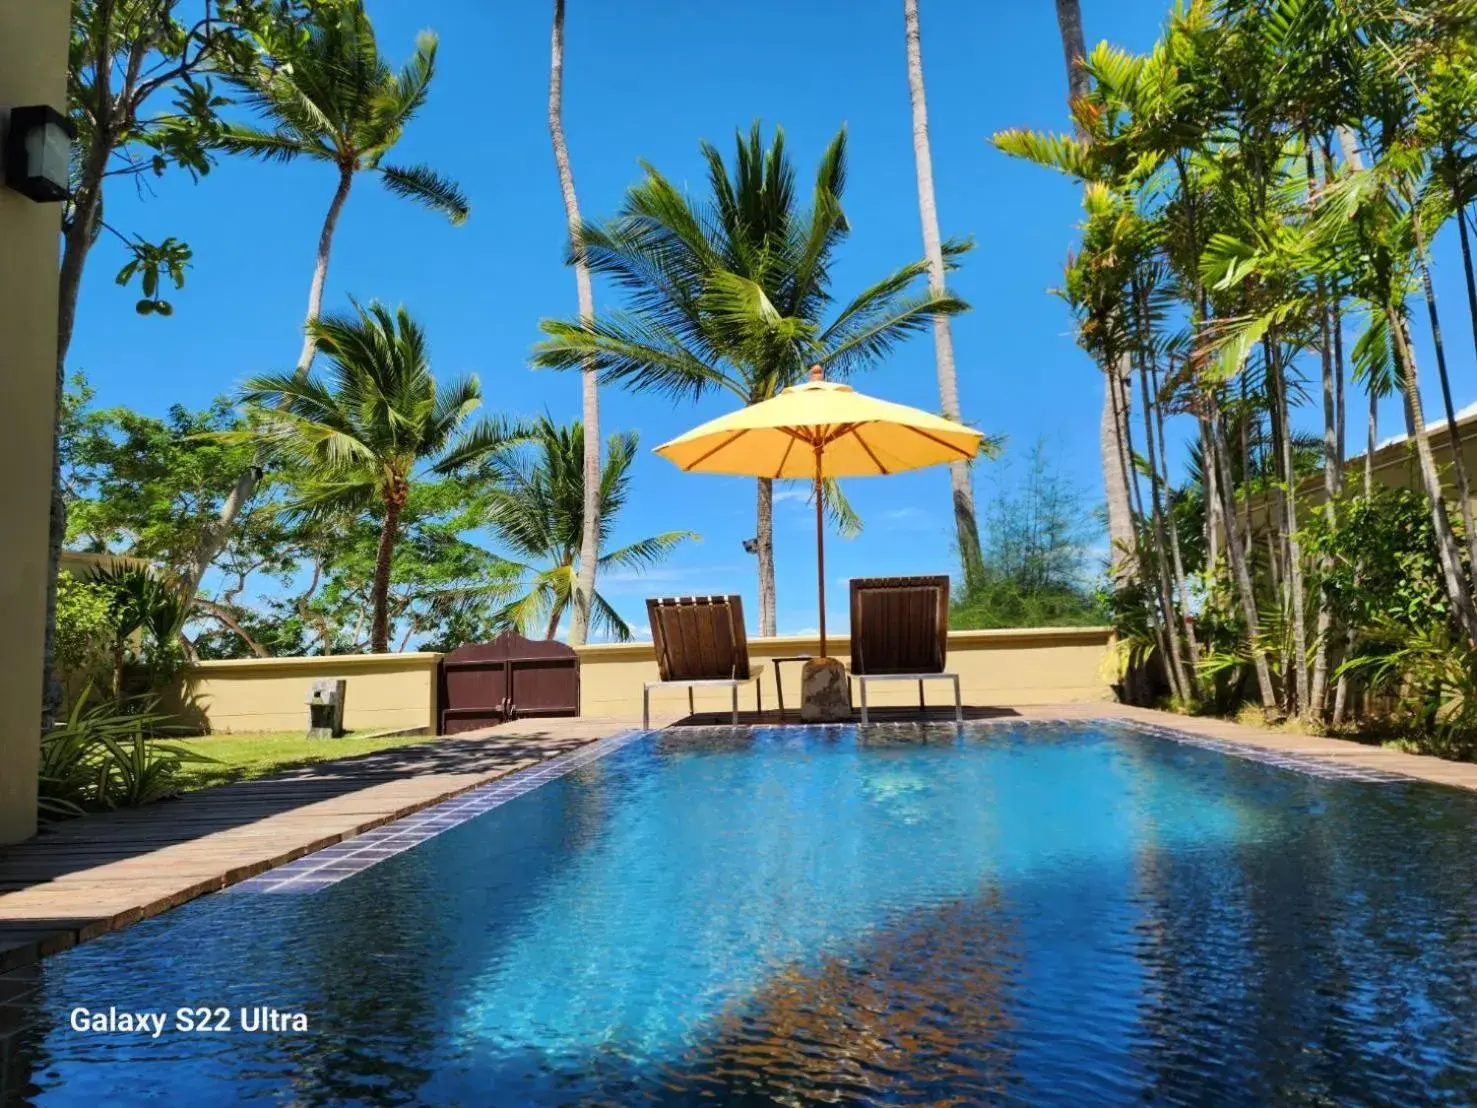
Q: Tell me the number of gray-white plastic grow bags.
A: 0